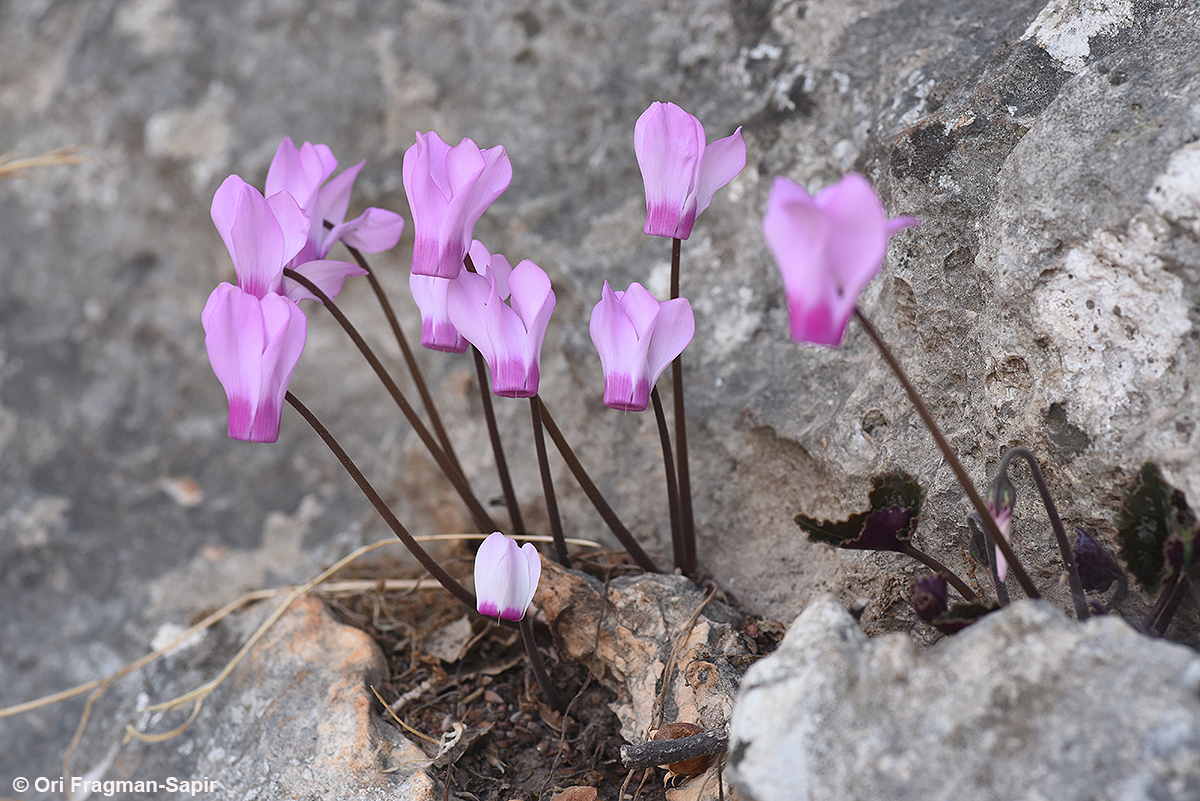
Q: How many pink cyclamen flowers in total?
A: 10